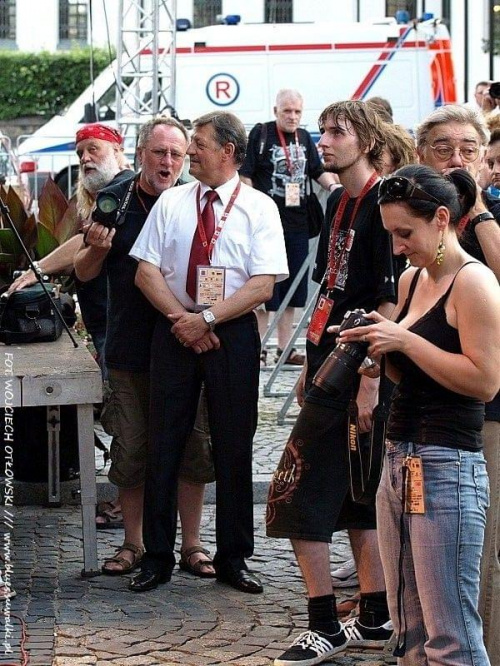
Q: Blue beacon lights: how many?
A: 4